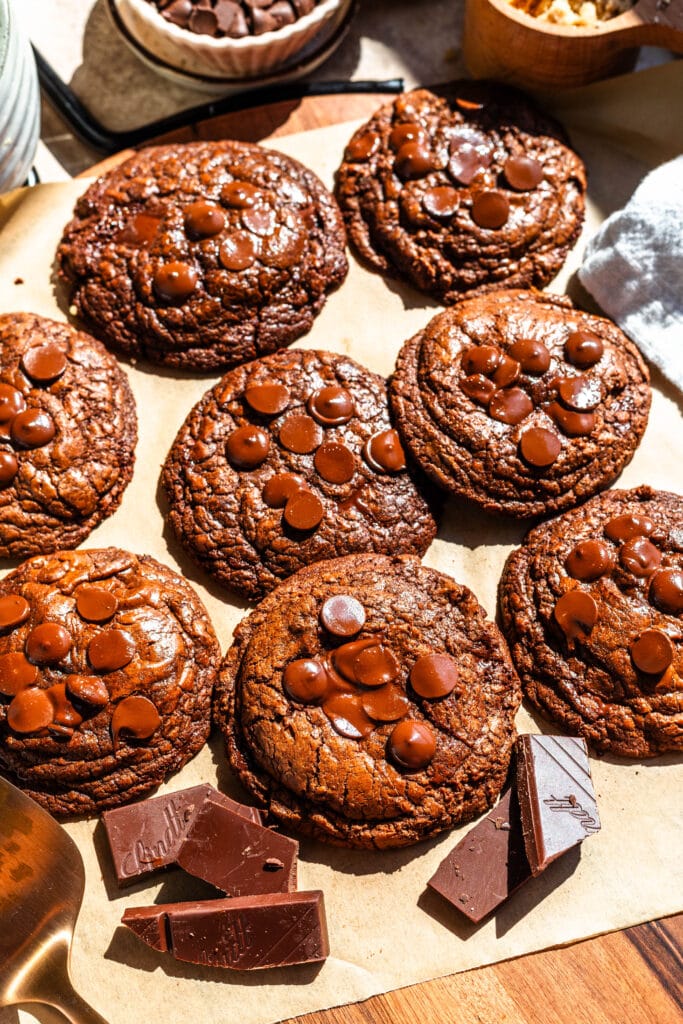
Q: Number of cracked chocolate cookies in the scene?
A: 8